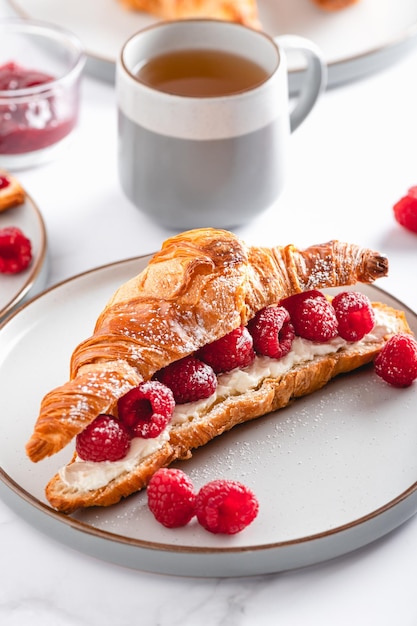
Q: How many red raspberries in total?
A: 12